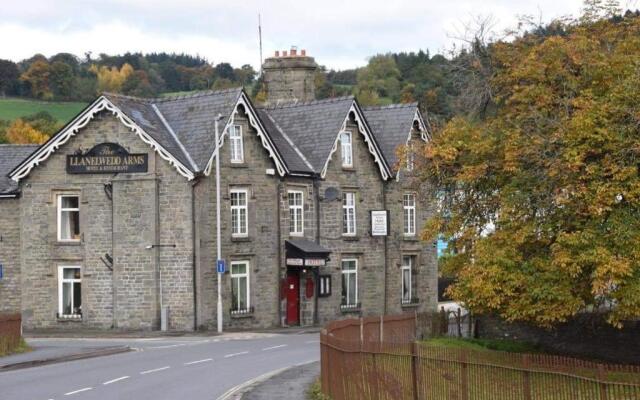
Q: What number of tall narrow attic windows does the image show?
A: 3